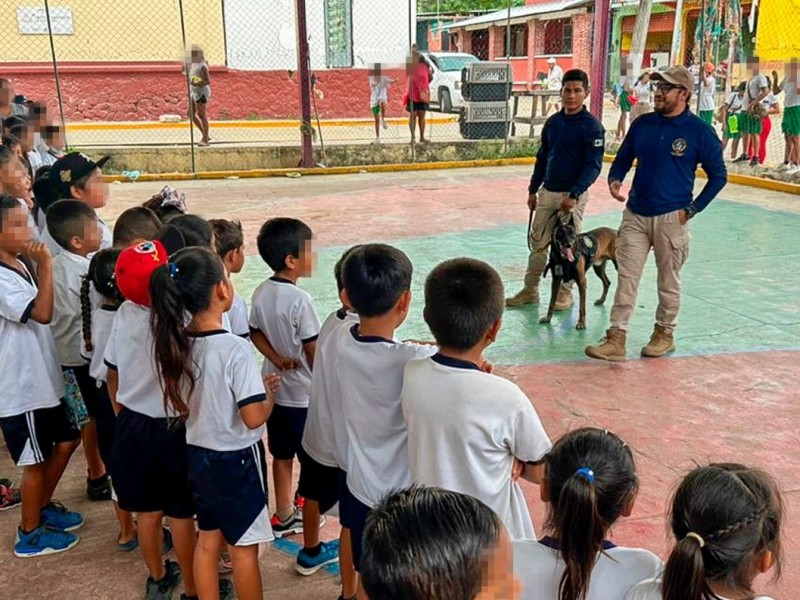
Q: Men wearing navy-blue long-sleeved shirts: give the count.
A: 2